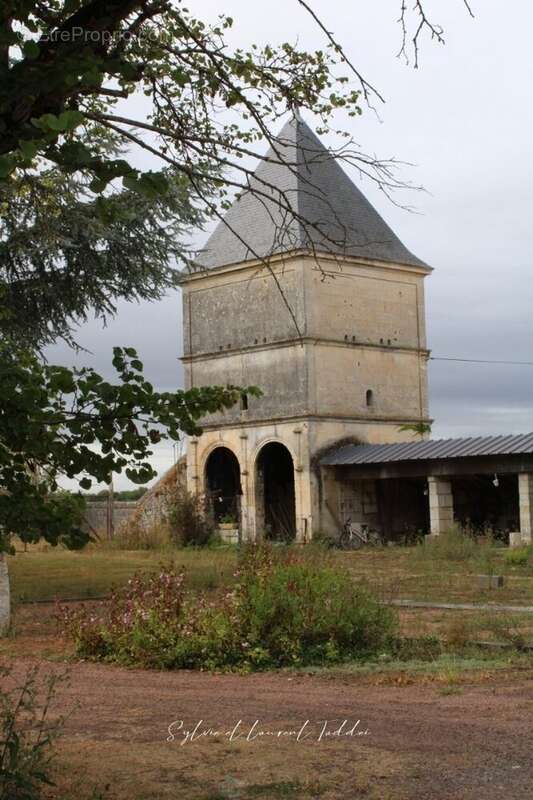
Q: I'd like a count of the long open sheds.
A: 1